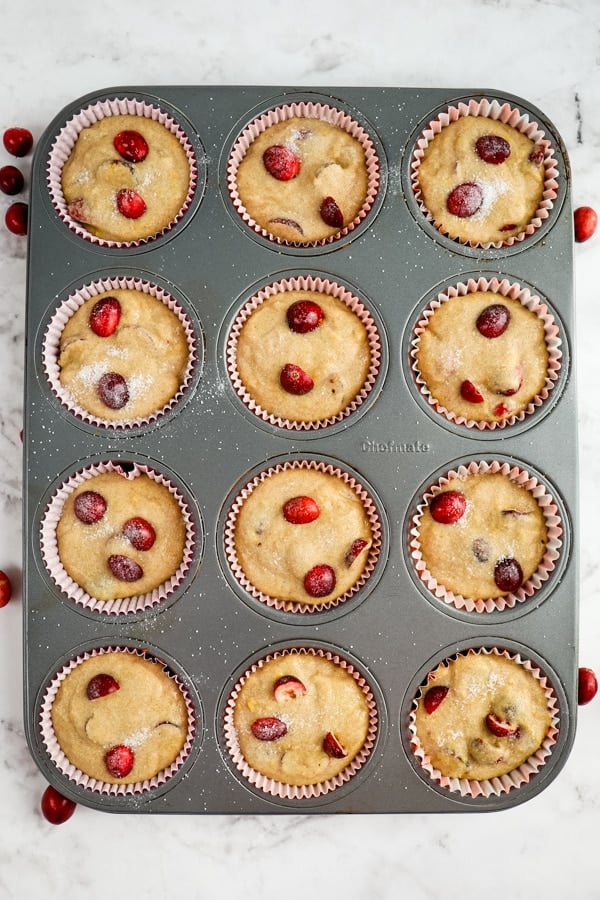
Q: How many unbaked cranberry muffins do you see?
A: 12